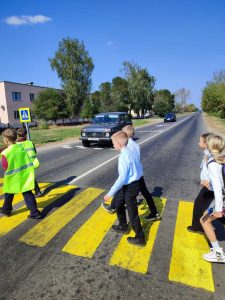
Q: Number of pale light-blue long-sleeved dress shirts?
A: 2